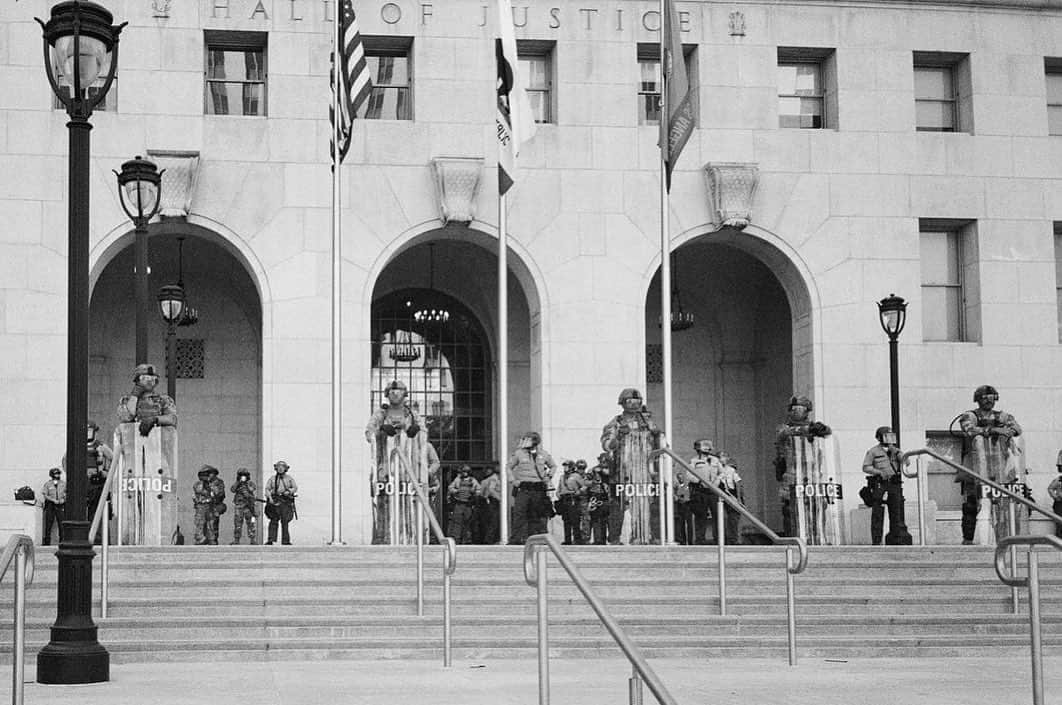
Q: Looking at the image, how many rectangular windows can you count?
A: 11